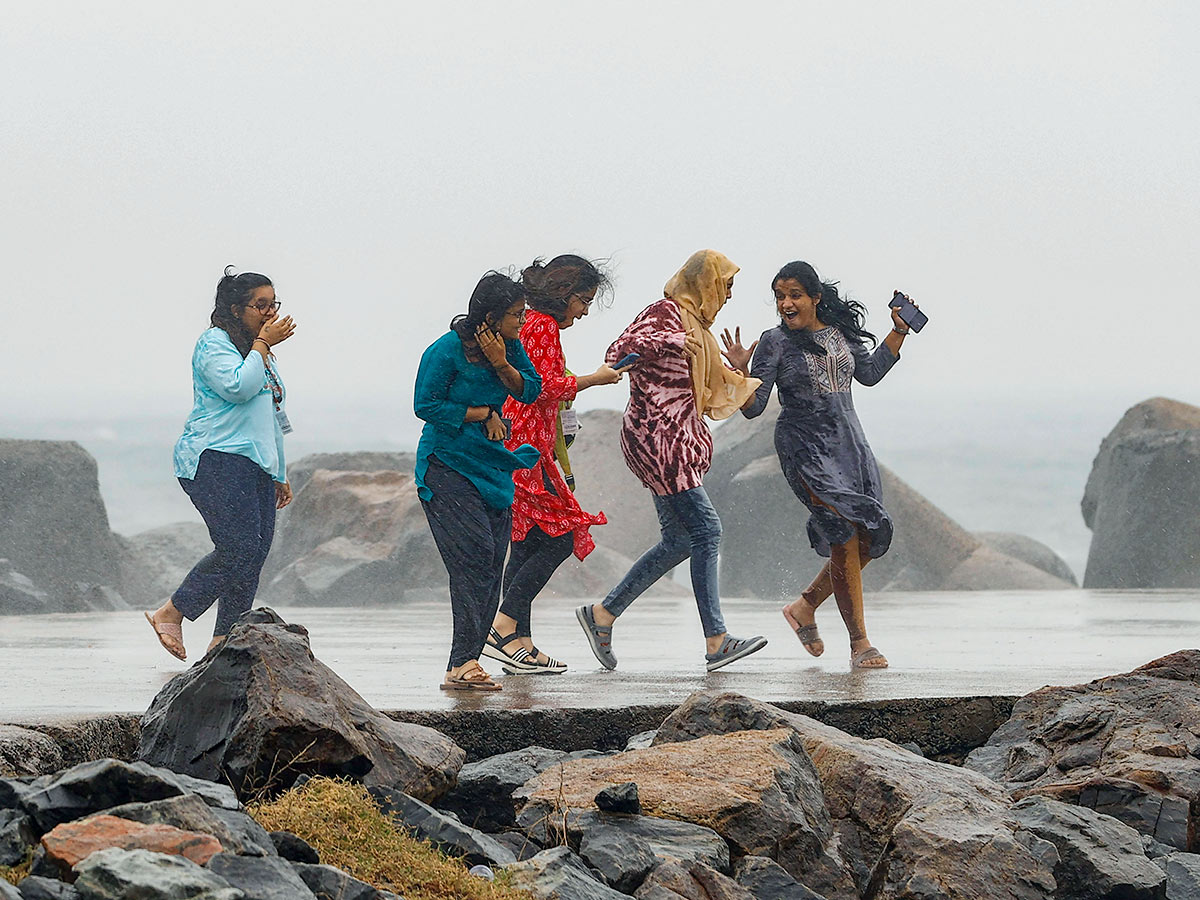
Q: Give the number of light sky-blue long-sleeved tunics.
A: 1